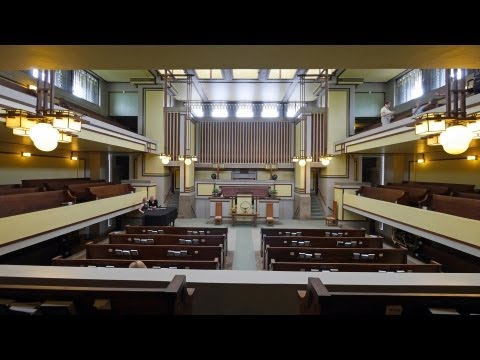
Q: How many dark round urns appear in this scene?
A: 2